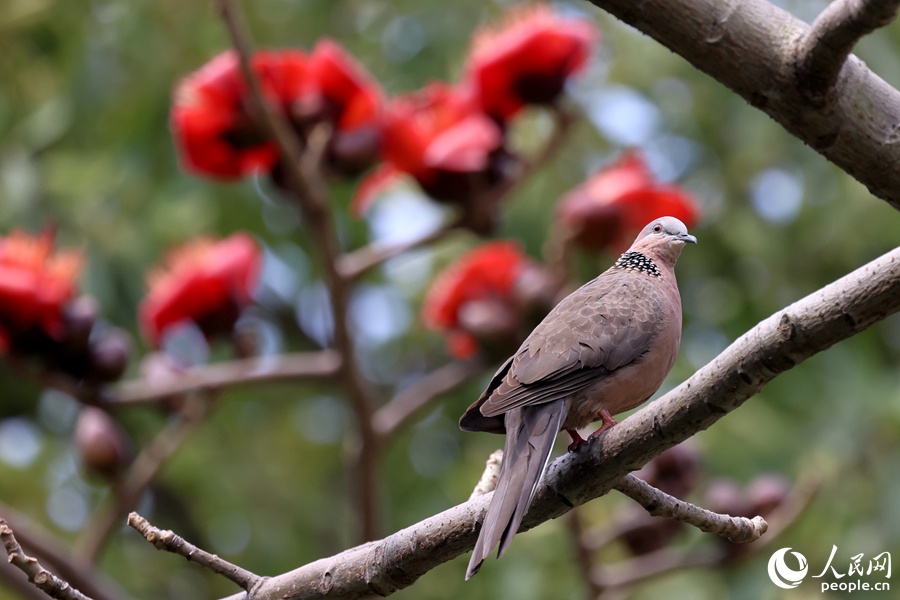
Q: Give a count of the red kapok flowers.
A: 8